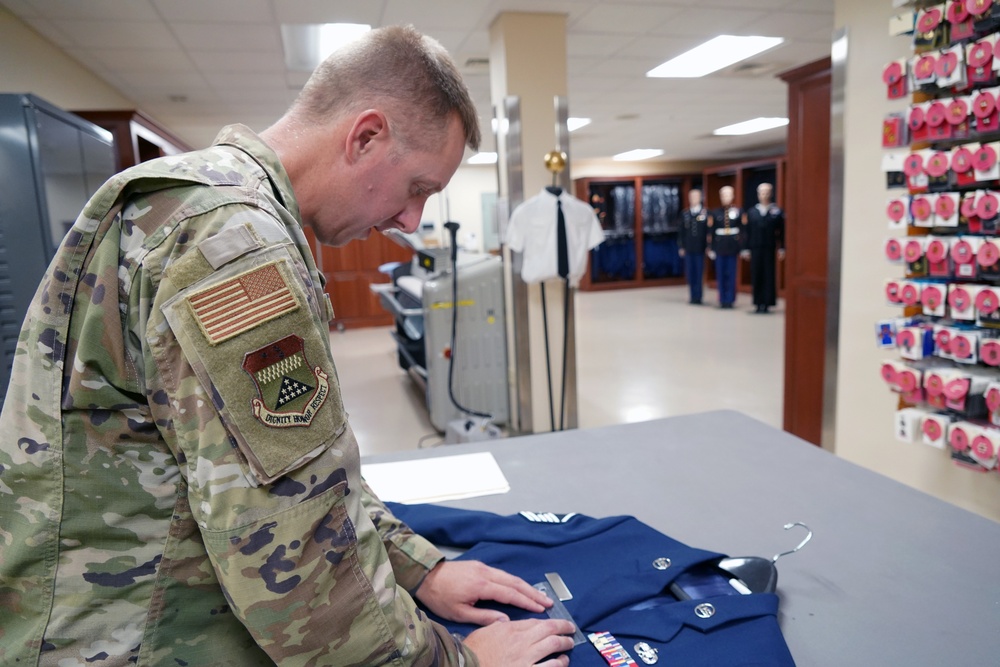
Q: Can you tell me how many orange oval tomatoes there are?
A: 0